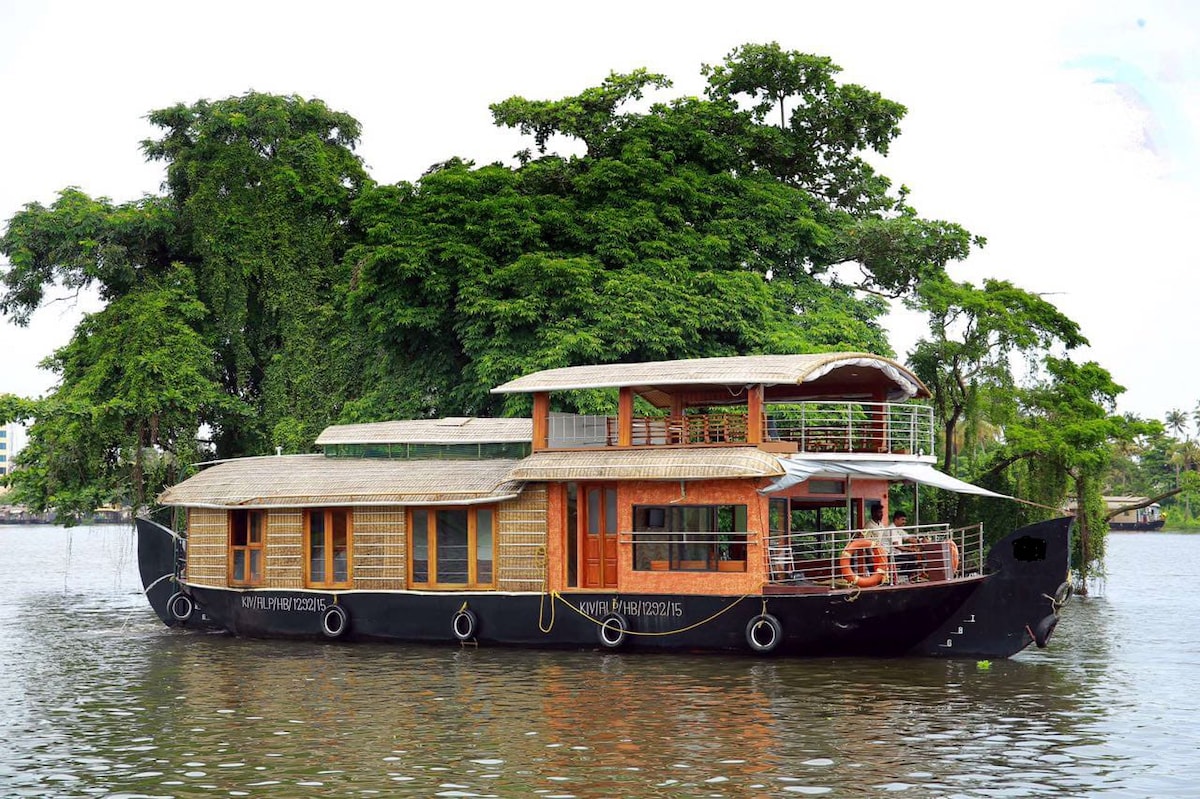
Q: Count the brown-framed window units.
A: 3